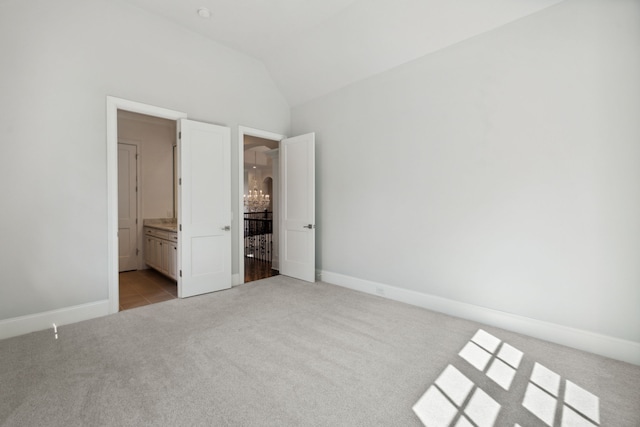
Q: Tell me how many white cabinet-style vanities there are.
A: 1